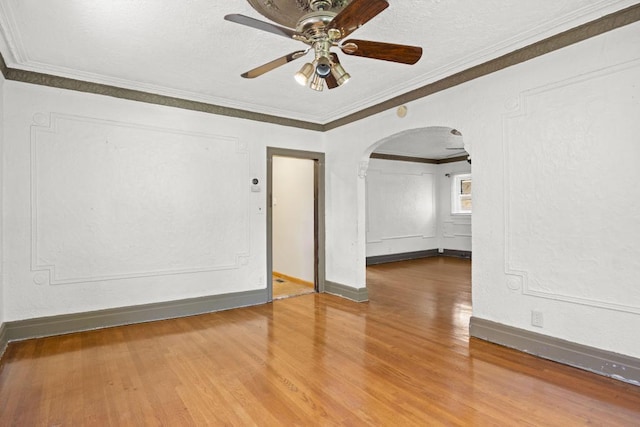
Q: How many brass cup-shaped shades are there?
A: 4